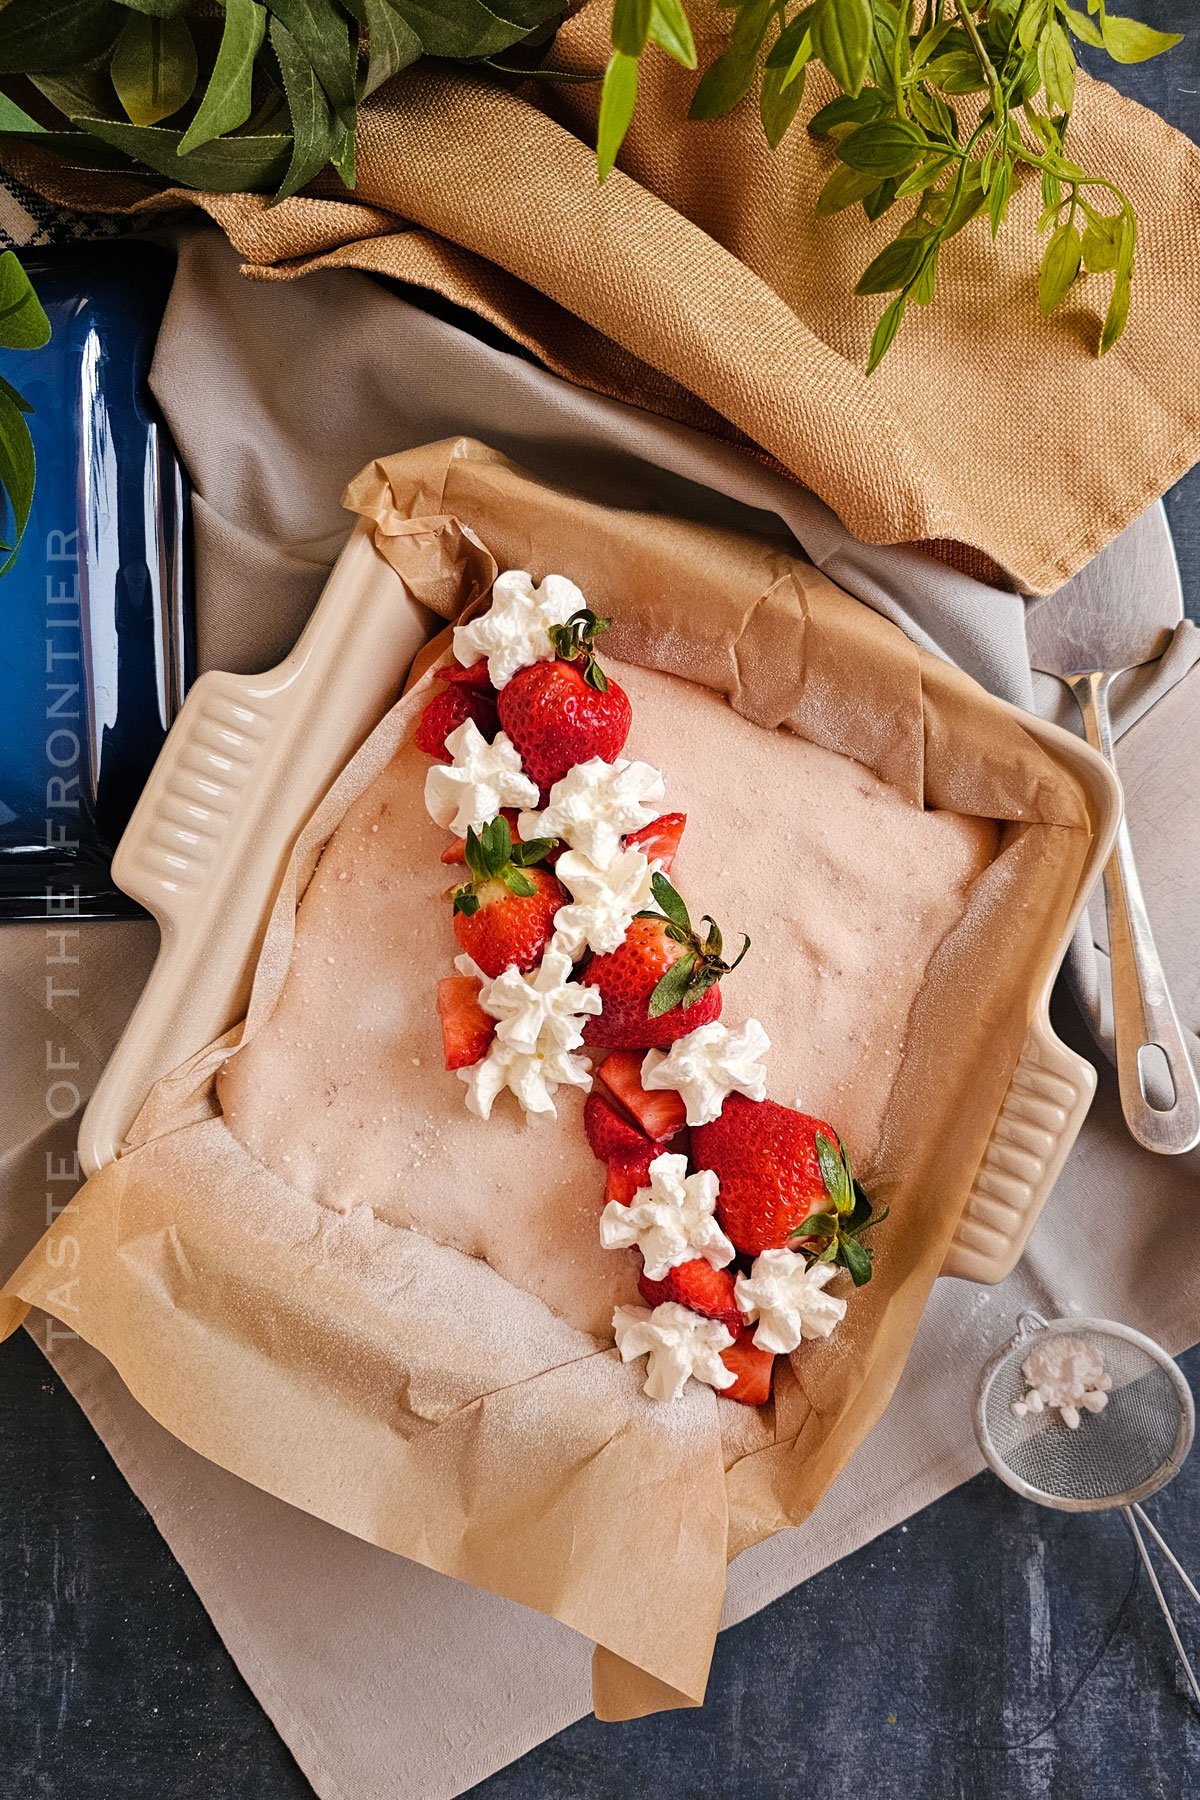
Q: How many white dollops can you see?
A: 10